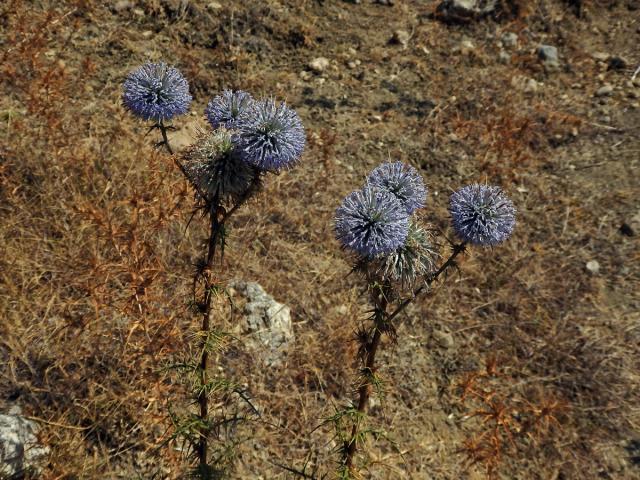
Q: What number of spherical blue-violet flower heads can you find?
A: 6